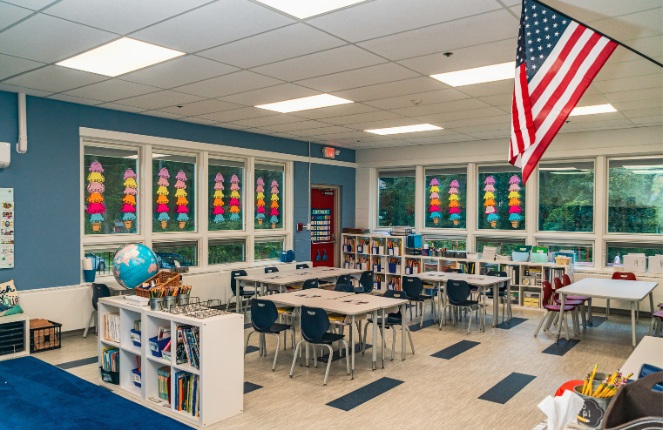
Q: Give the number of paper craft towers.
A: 12